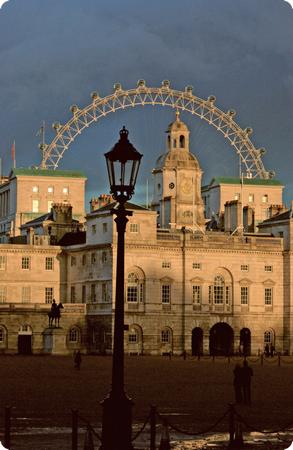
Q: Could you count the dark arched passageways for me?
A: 3